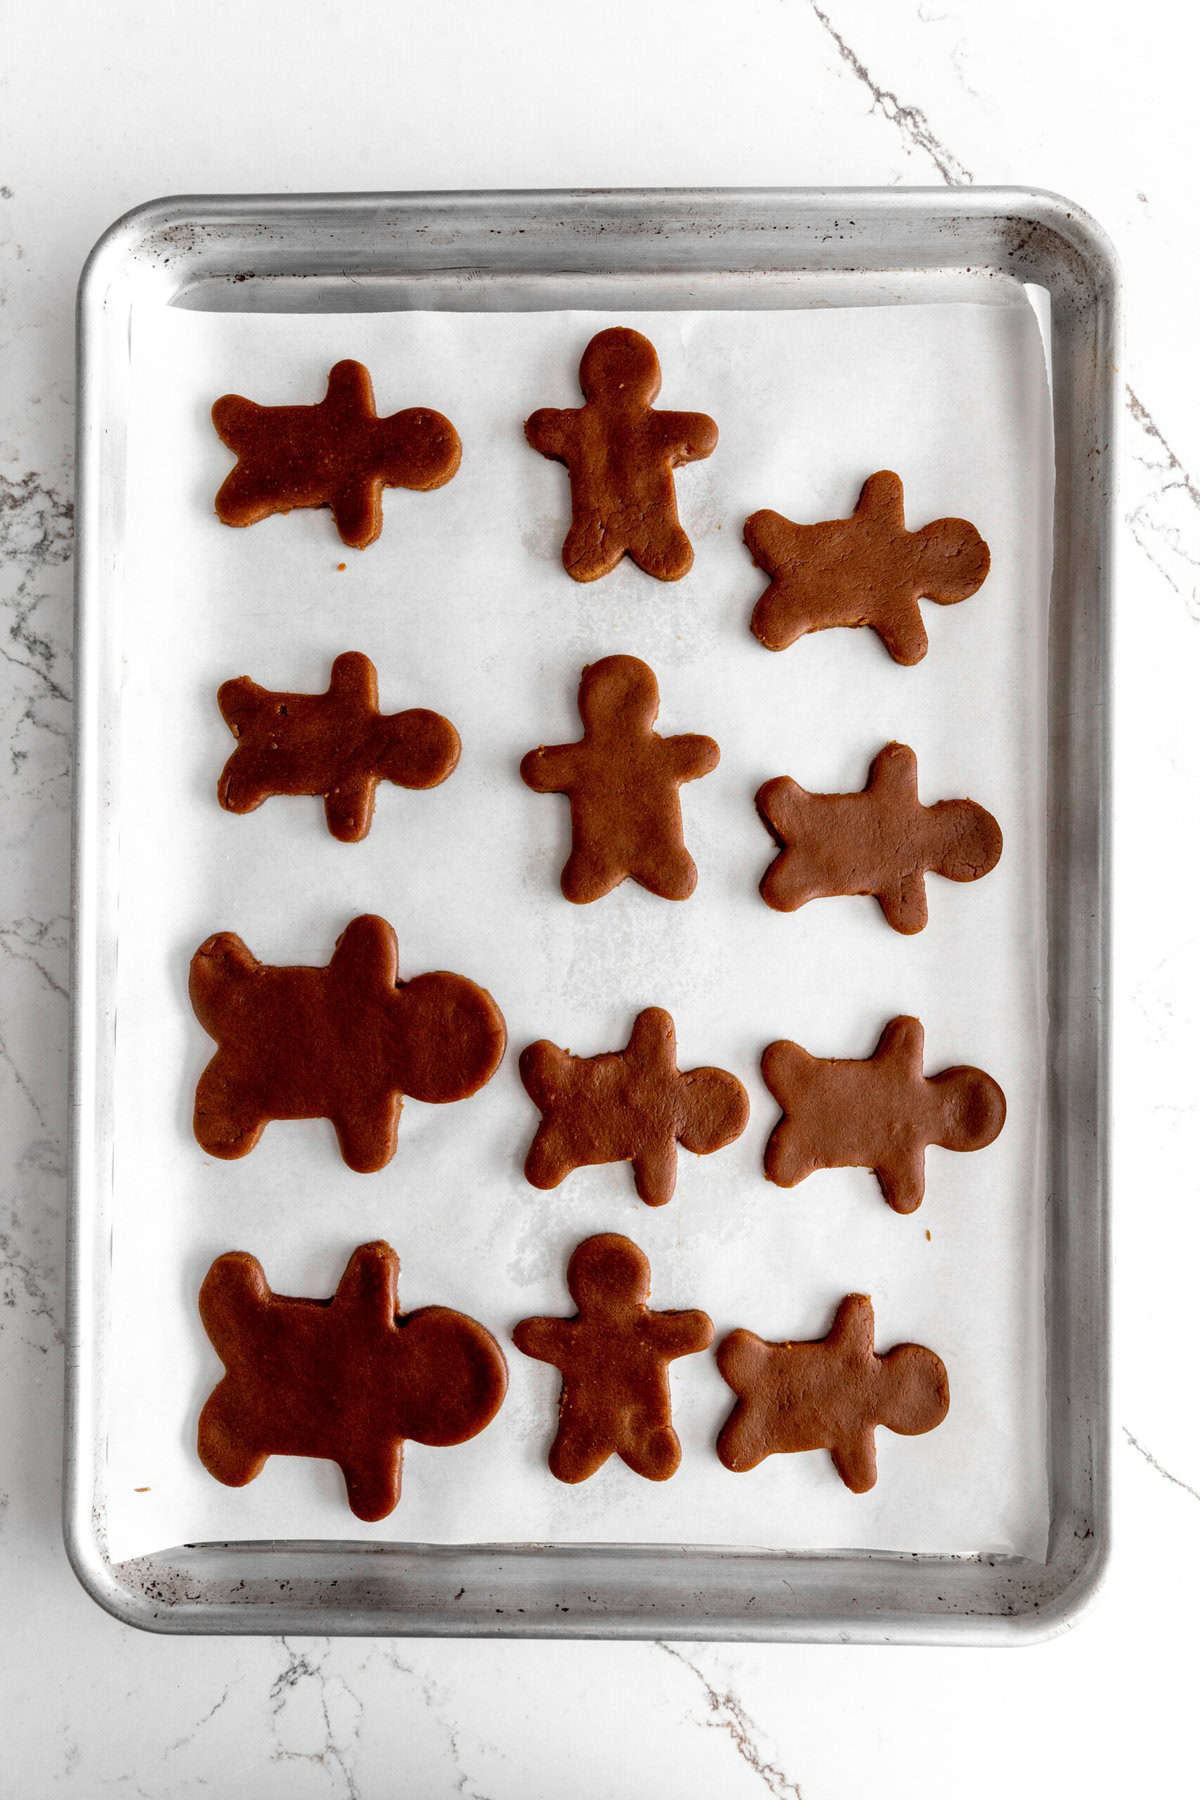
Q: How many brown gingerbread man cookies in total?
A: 12